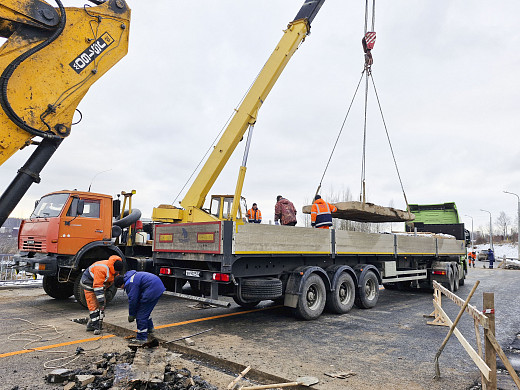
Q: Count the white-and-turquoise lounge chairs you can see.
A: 0